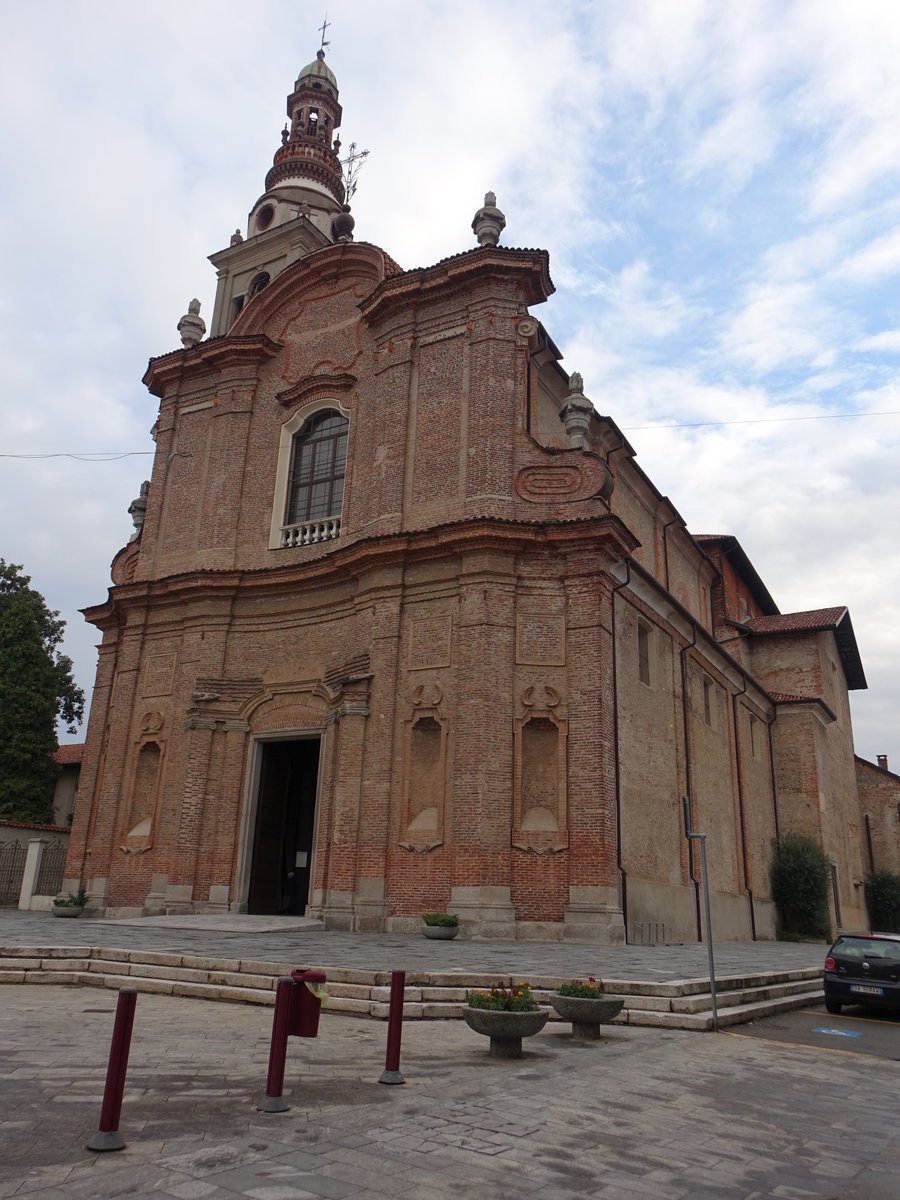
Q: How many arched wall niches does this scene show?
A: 3